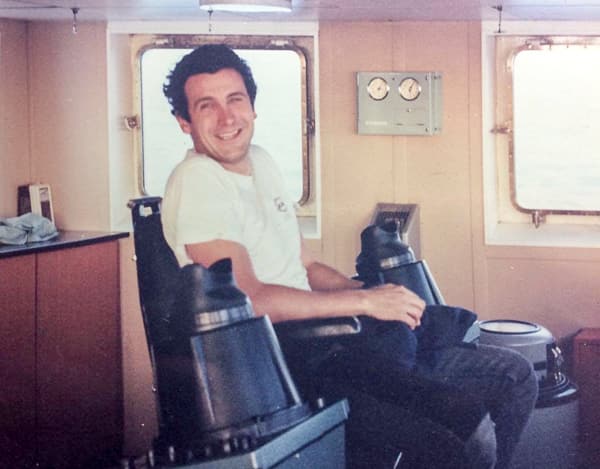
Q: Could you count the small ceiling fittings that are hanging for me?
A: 3